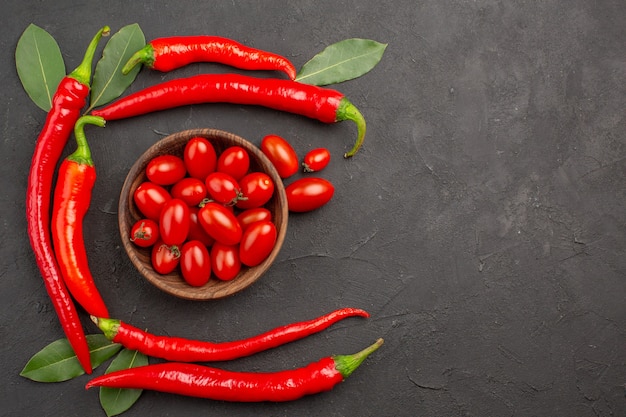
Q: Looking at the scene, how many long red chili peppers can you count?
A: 6